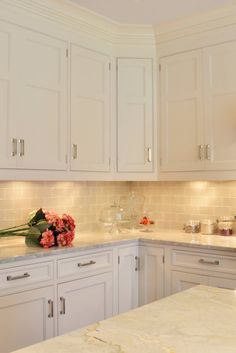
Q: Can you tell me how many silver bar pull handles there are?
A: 12